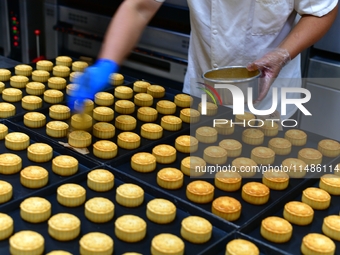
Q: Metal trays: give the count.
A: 7